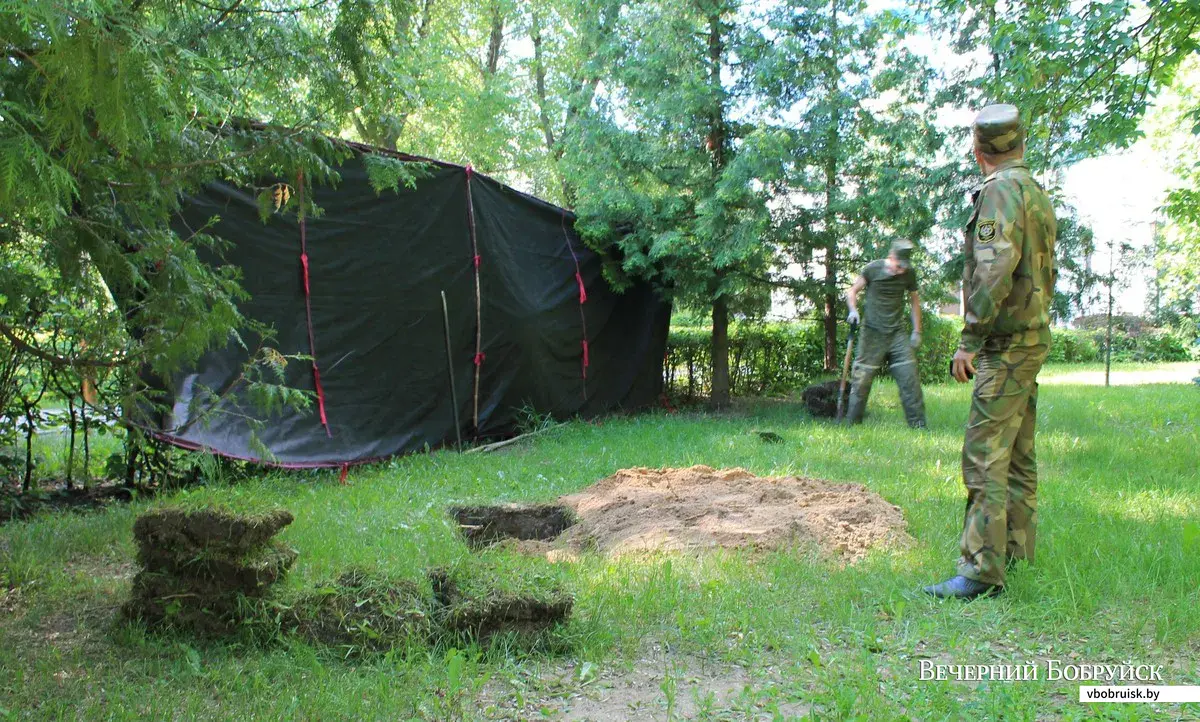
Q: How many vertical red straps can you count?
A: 3